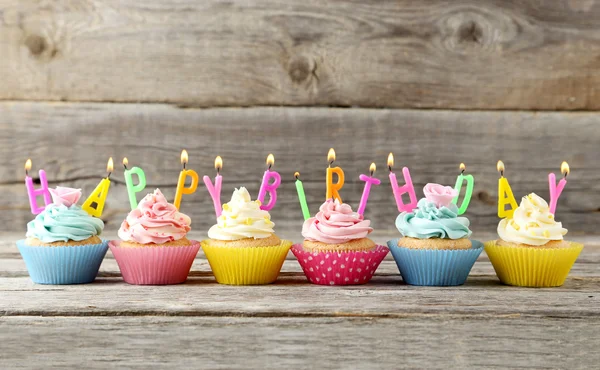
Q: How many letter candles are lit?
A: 13